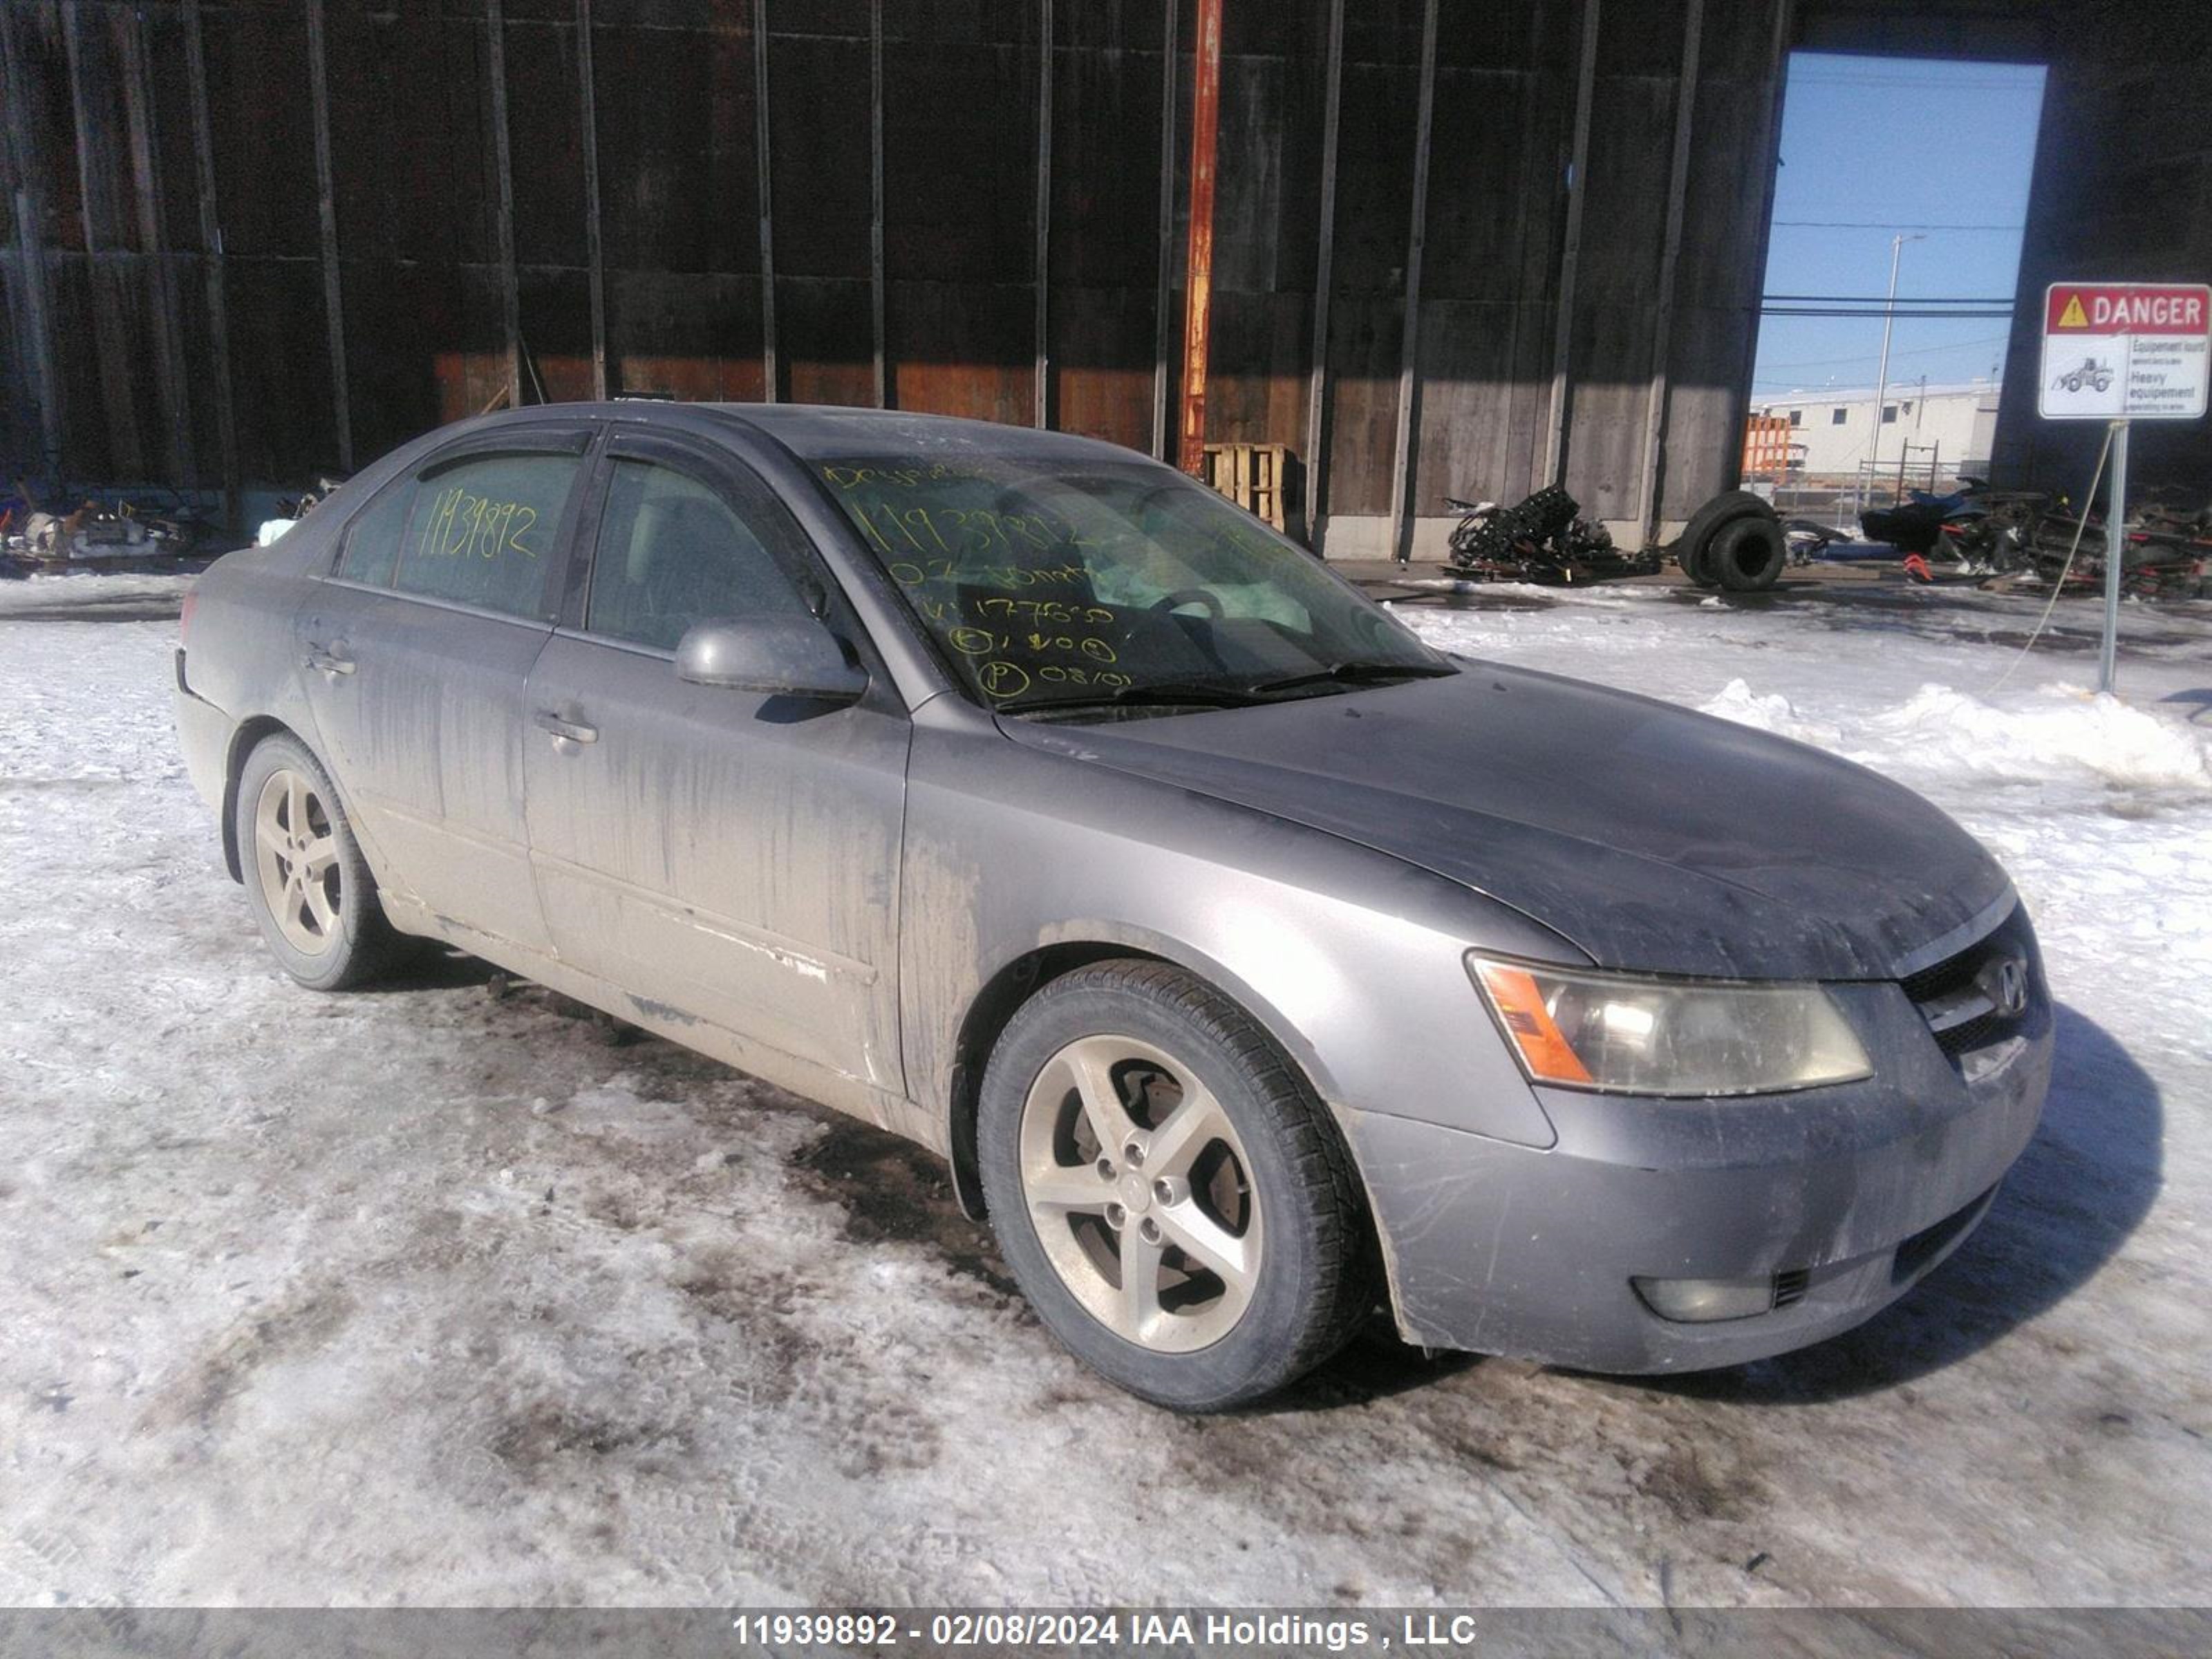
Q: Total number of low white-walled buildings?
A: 1